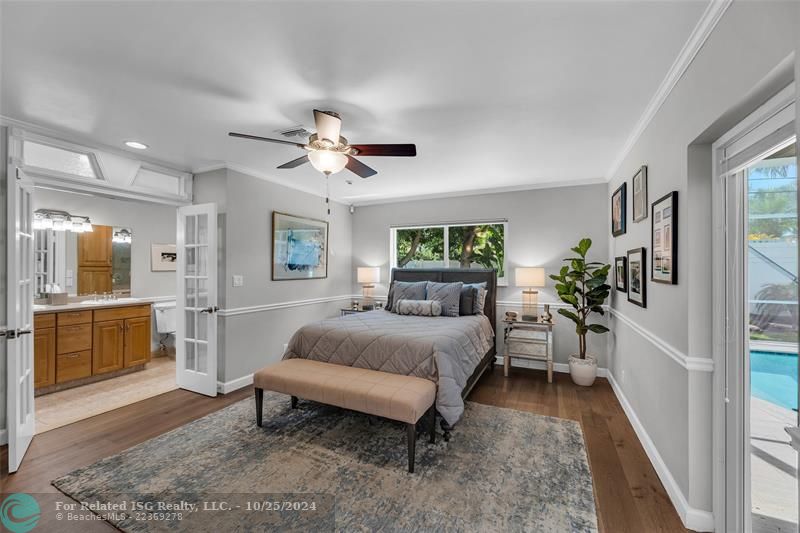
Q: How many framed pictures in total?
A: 7